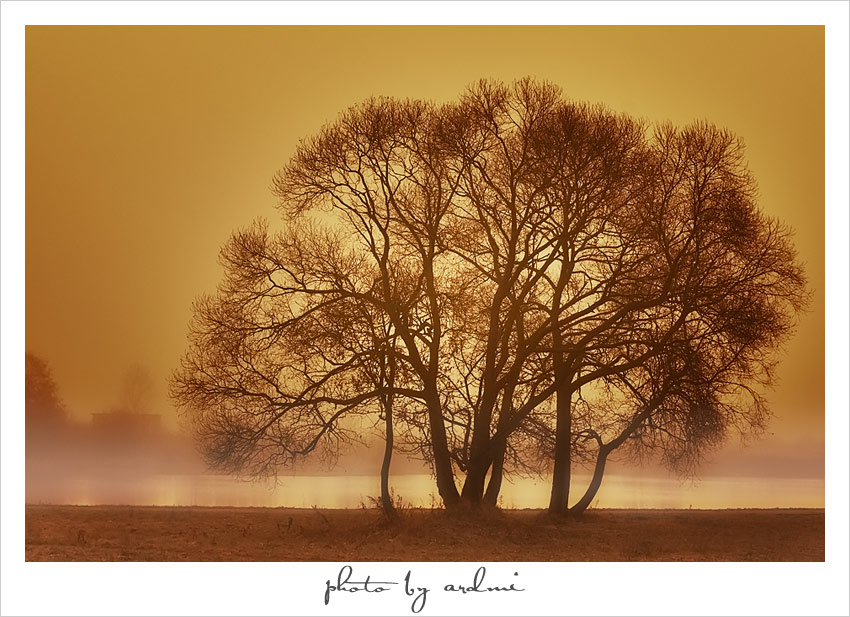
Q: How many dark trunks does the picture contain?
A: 6